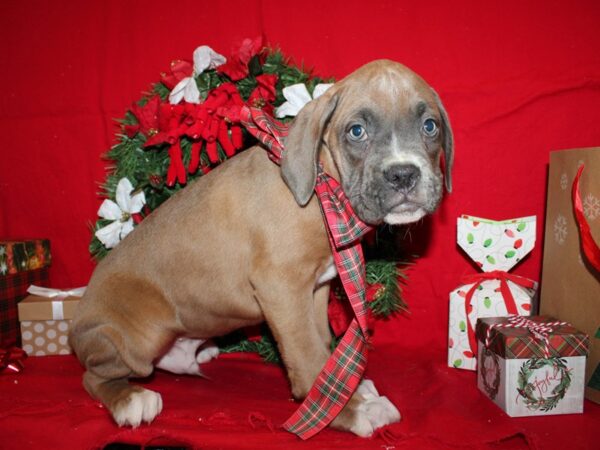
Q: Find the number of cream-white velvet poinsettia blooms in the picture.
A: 3